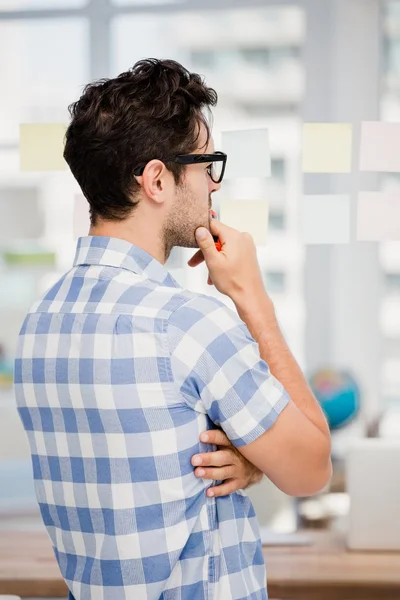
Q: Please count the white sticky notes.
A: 2